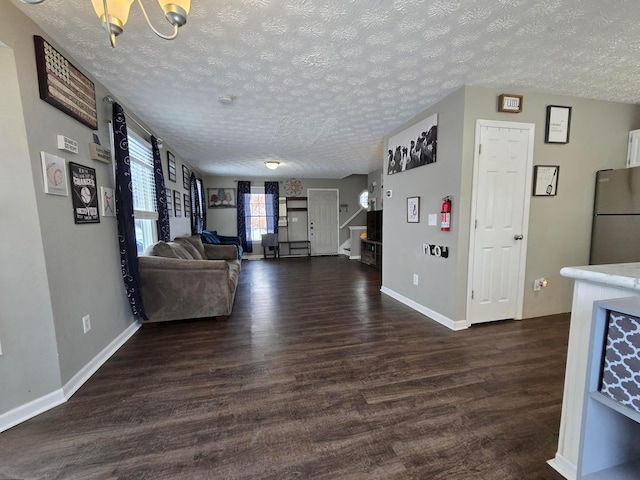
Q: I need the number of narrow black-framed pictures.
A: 5